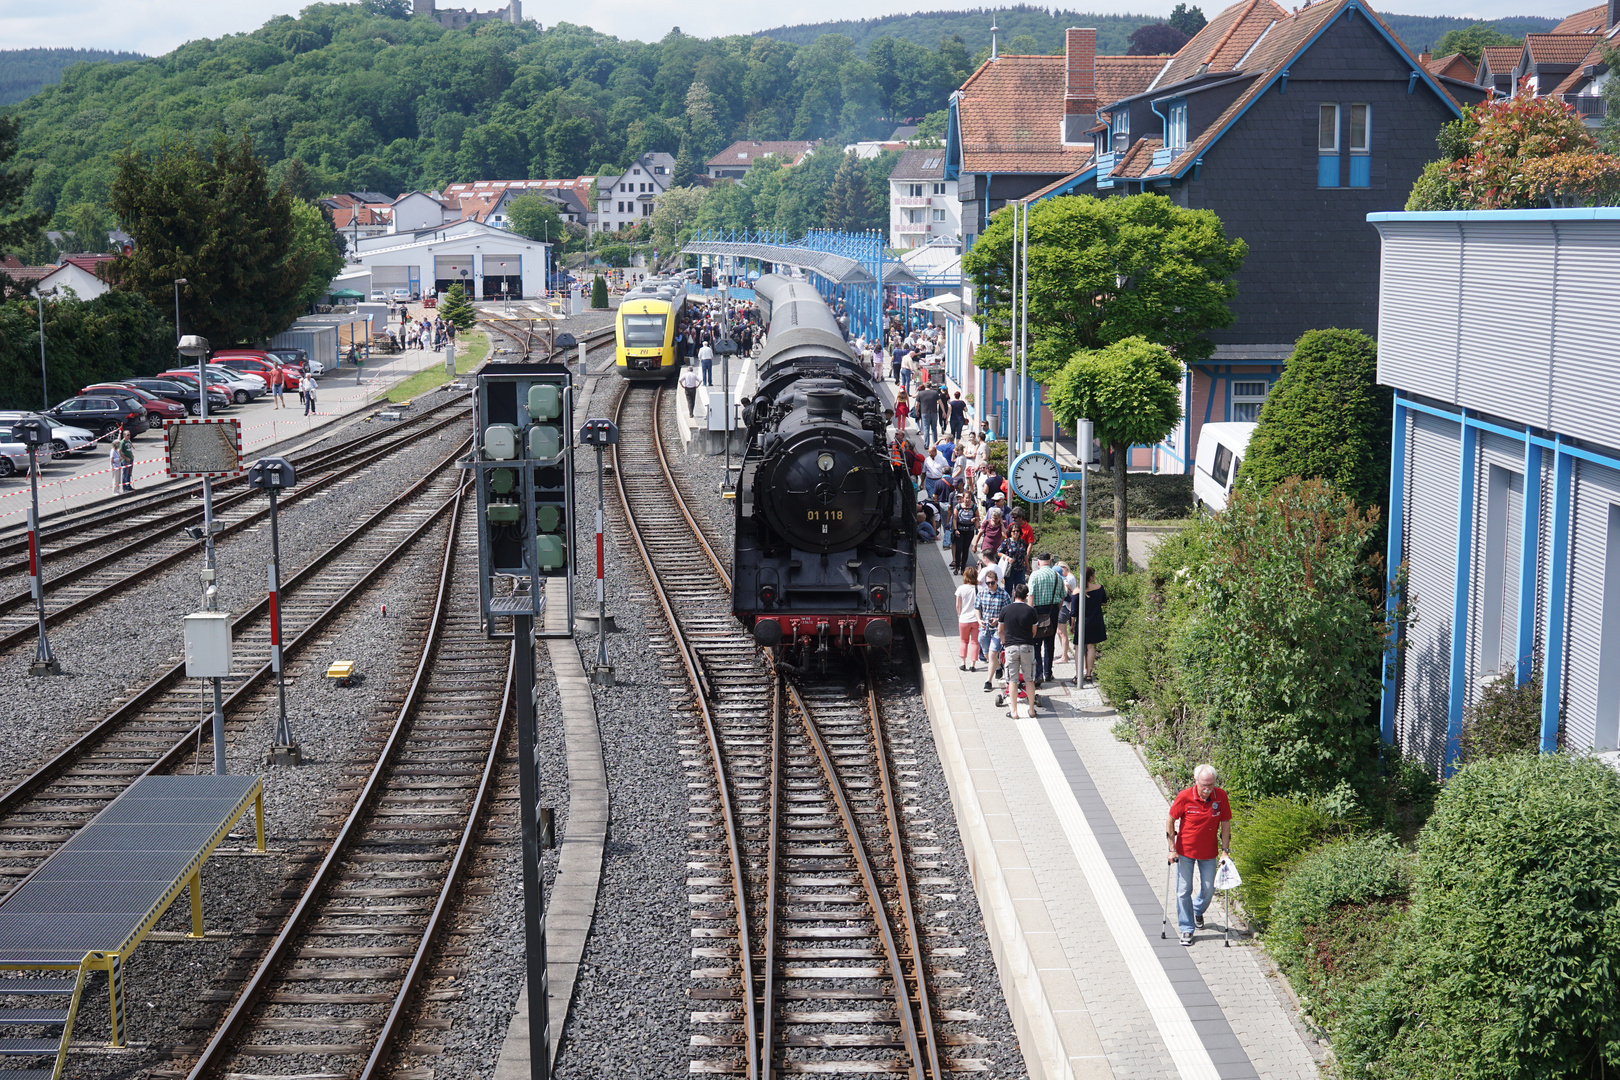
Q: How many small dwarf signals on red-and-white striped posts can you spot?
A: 3